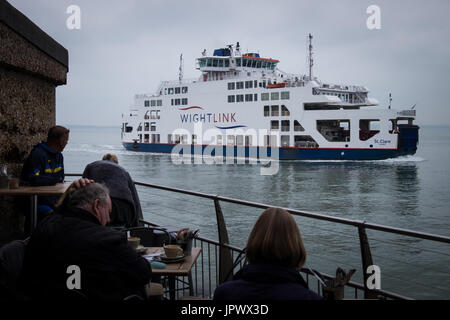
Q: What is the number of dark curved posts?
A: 2